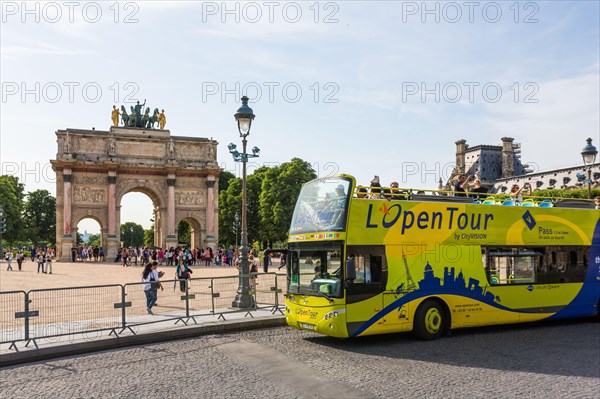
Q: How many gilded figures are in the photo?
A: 2